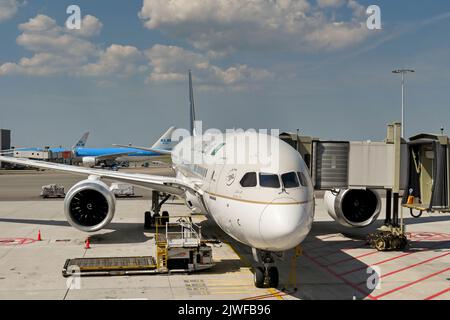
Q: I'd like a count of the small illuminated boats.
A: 0